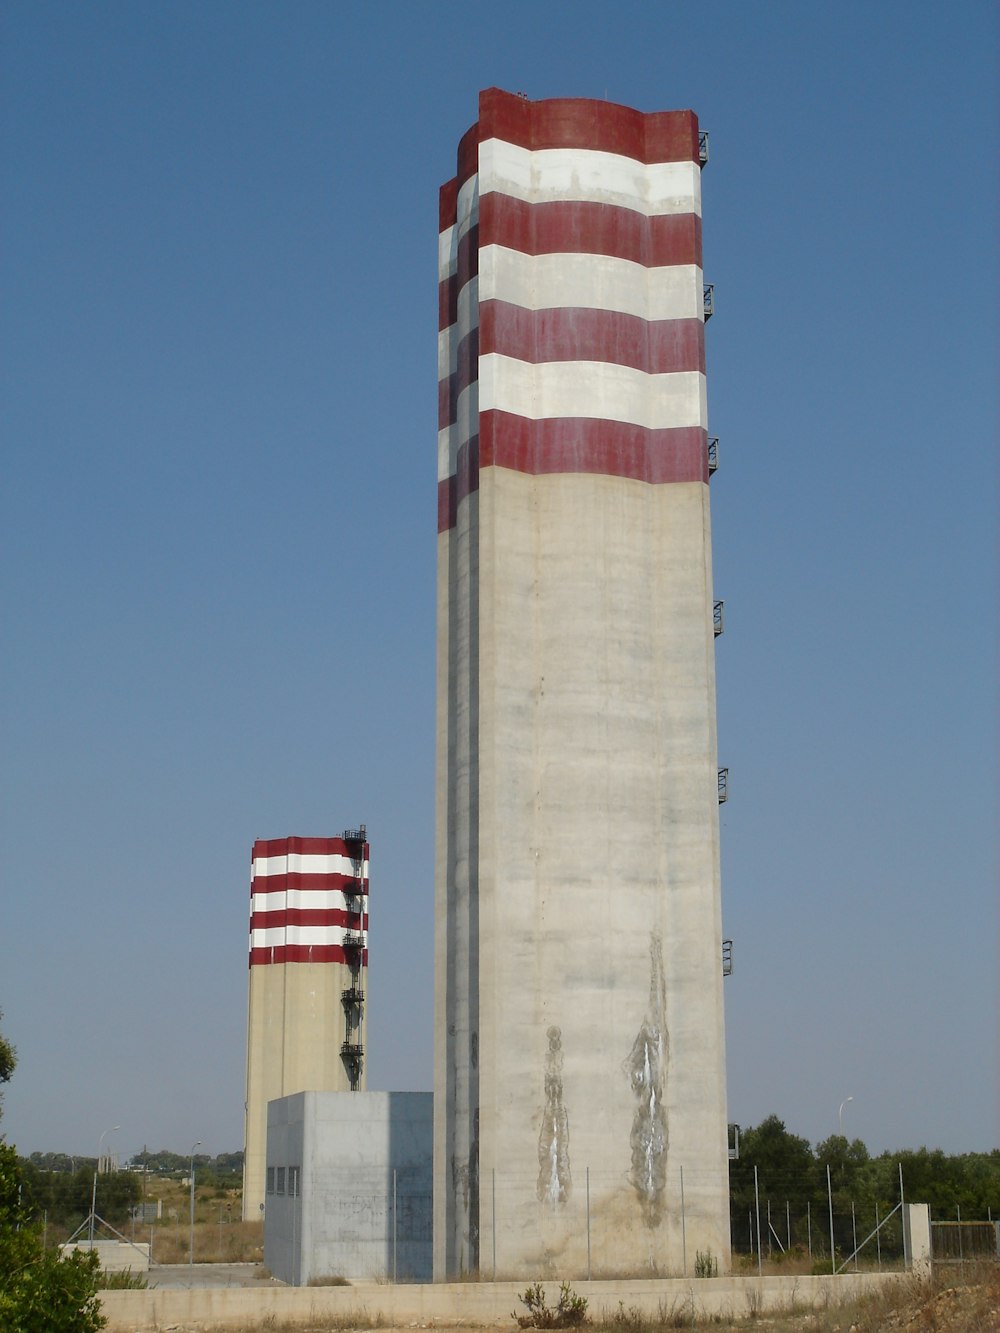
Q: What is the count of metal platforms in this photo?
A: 12